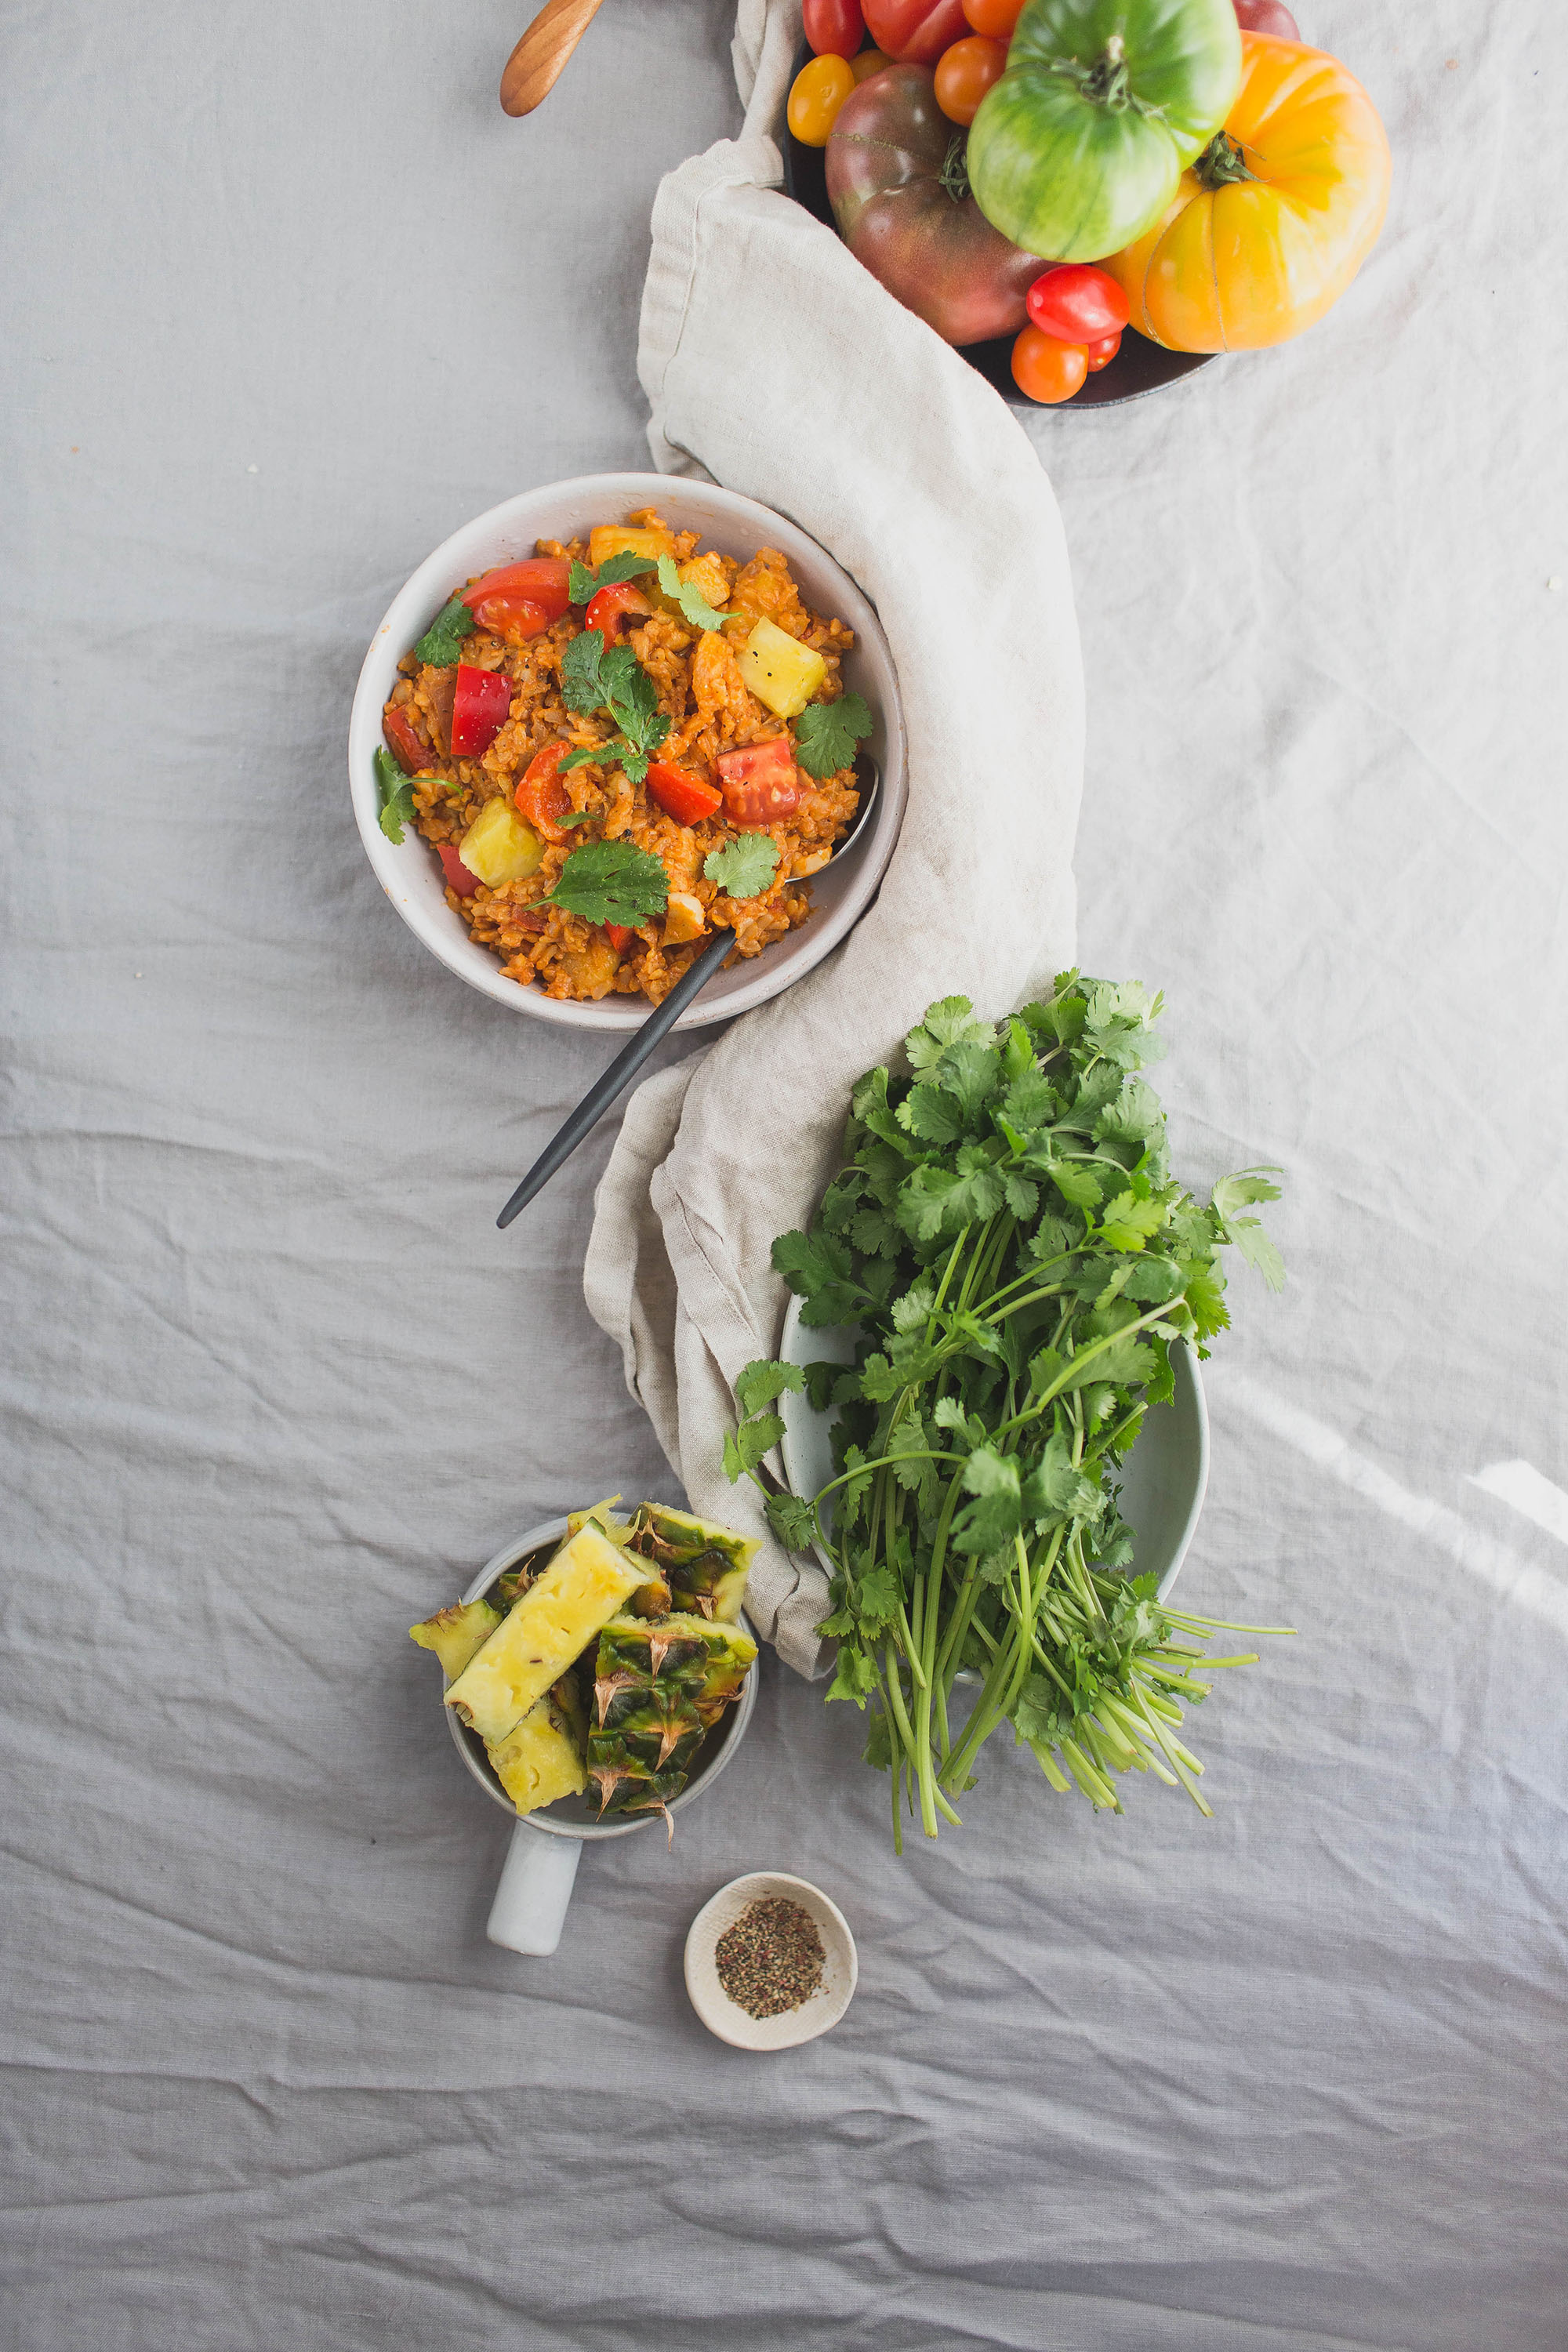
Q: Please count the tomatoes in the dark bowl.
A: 13